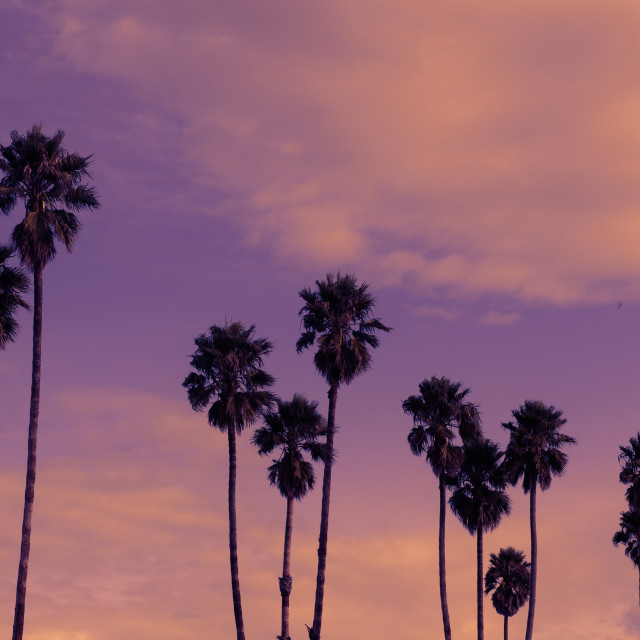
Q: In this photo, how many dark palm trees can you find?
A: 11